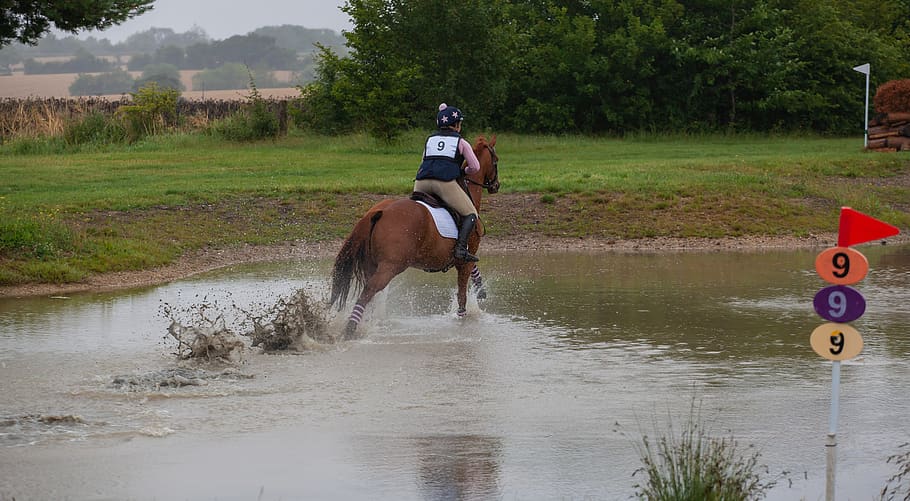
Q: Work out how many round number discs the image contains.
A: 3